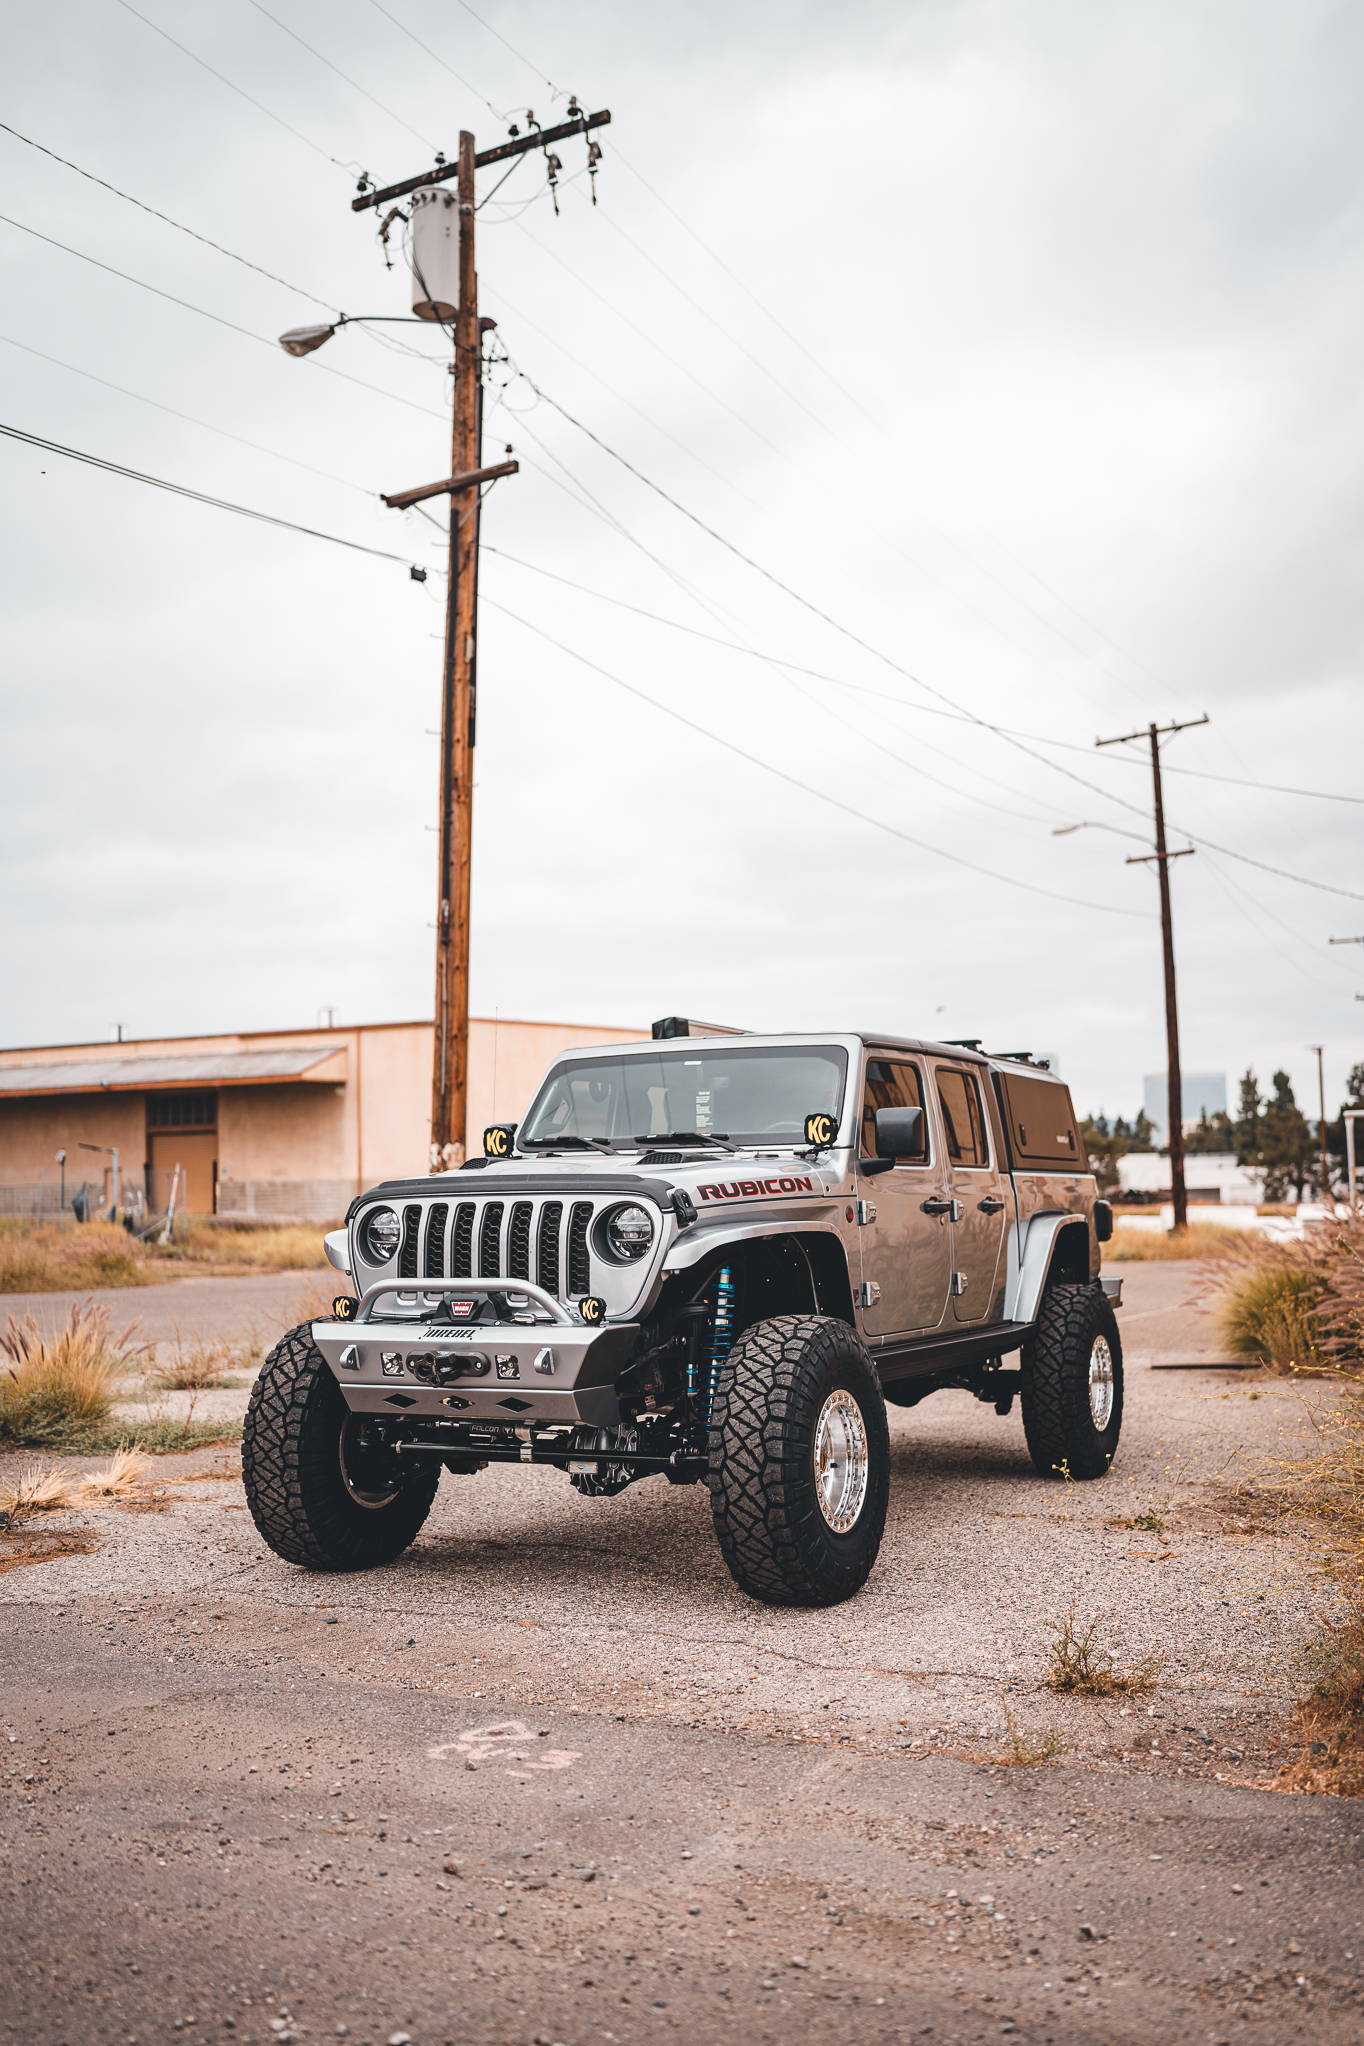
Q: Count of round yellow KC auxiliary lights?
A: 4